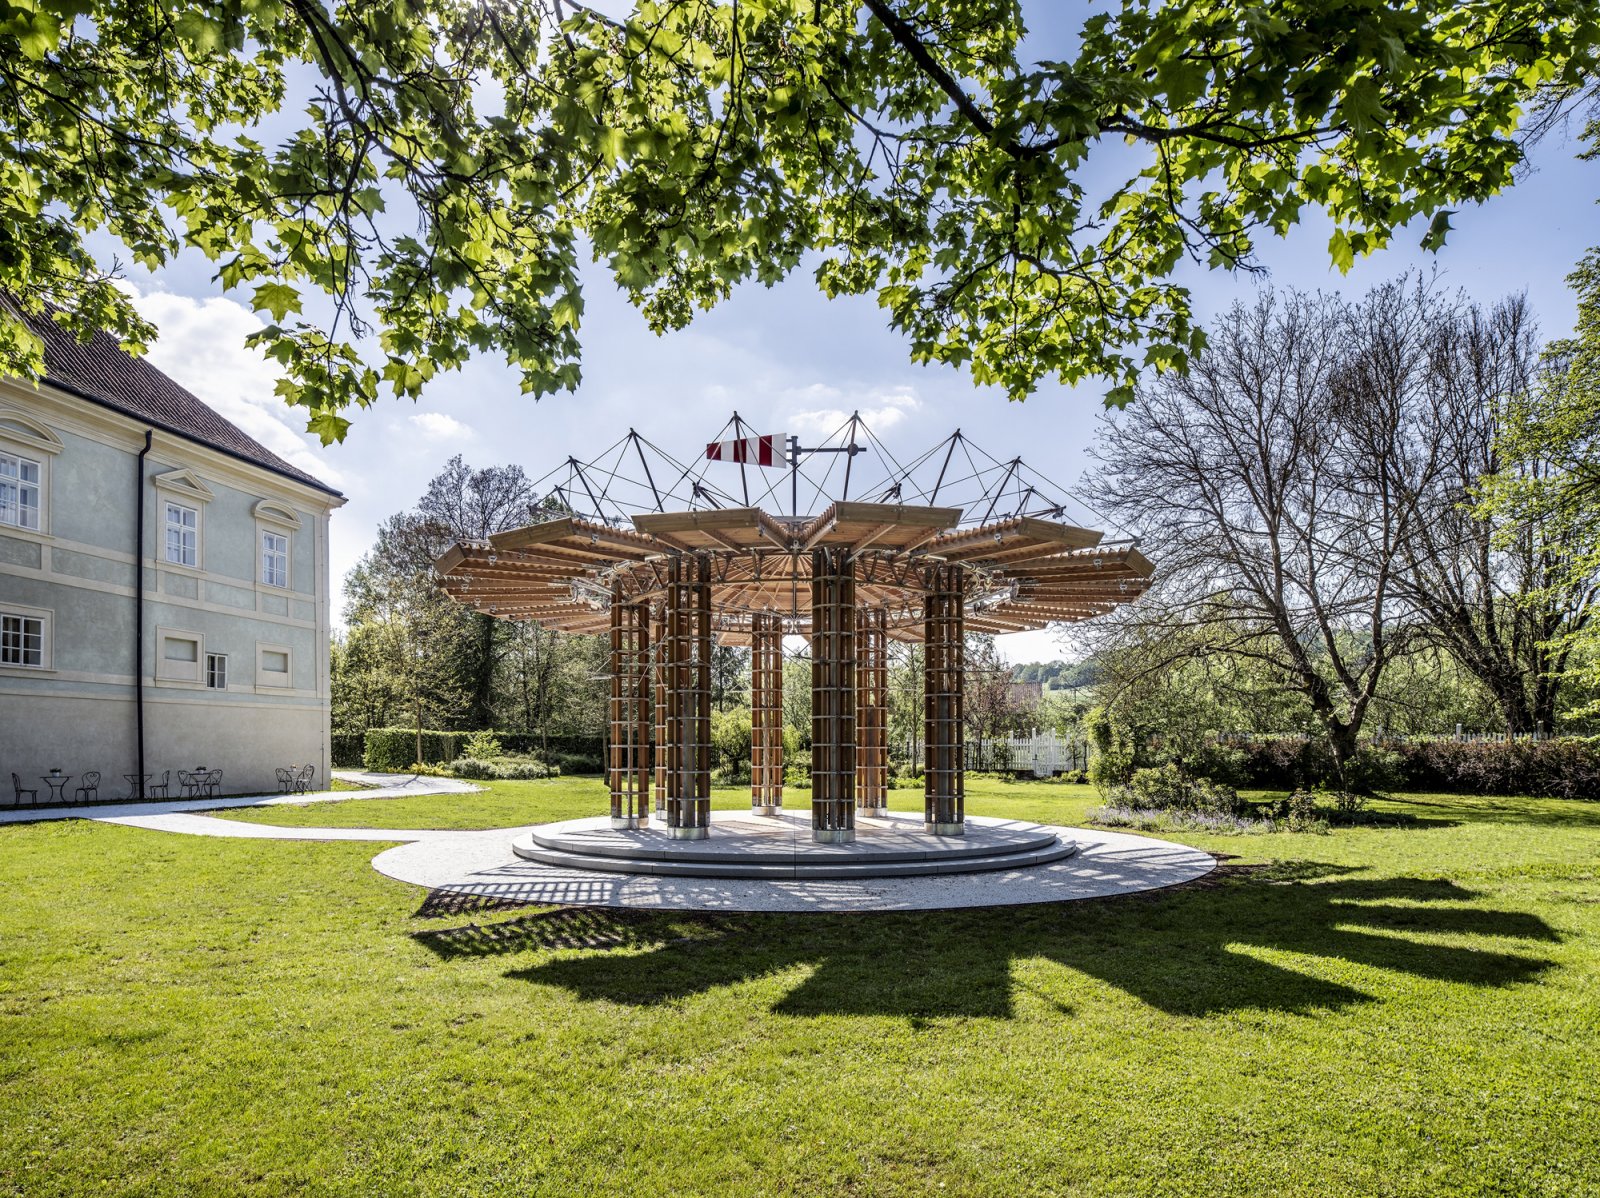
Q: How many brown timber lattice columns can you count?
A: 7